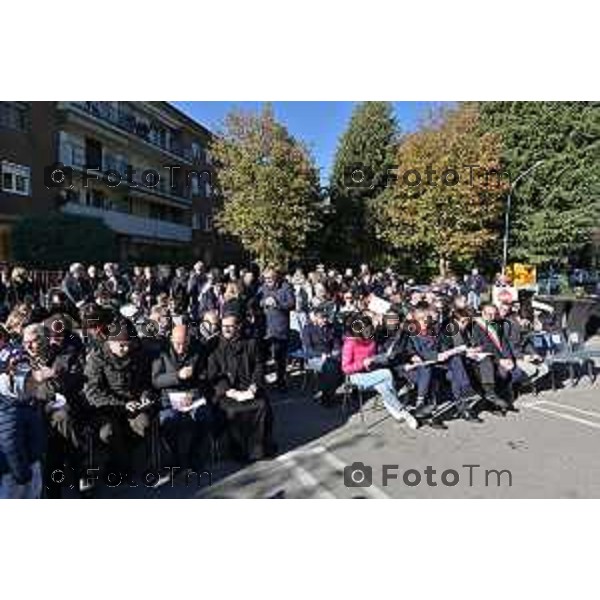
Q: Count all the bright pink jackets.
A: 1